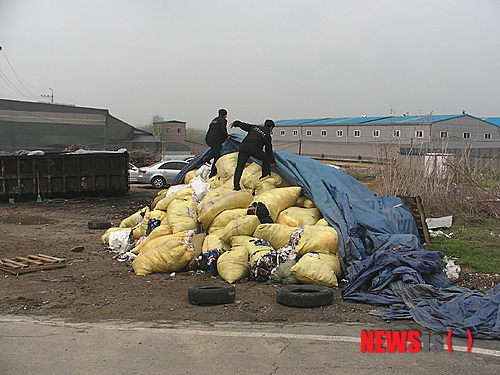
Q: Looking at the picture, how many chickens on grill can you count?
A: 0